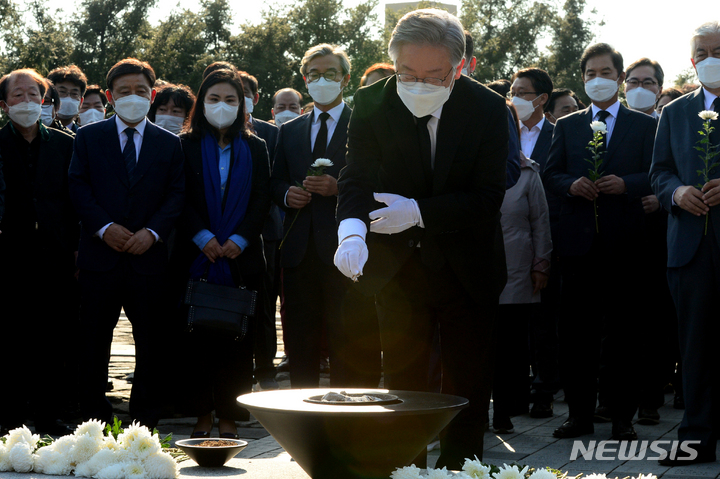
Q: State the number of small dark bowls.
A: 1